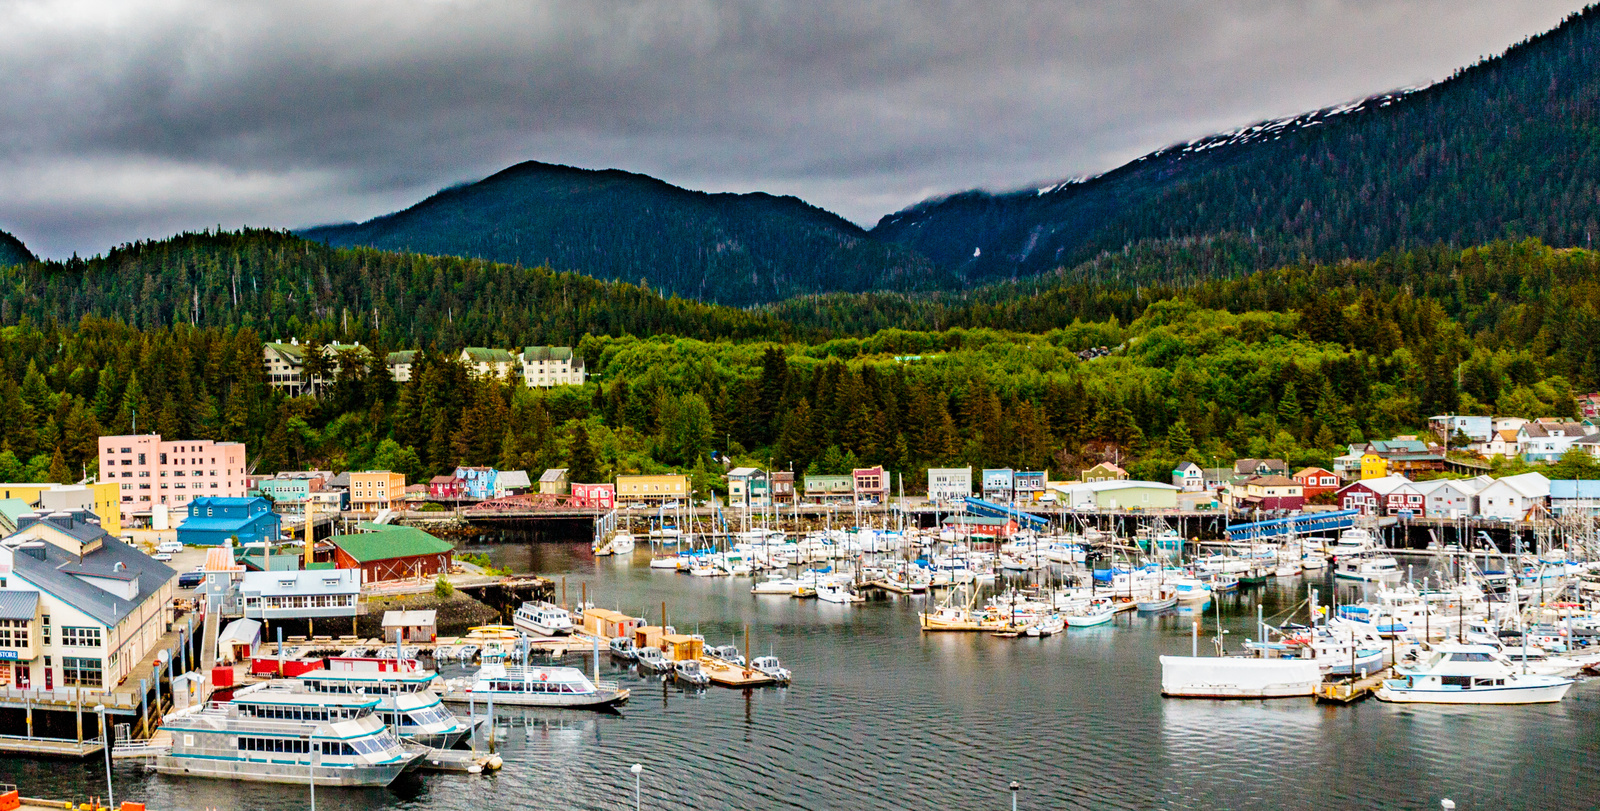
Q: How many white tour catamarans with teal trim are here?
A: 3